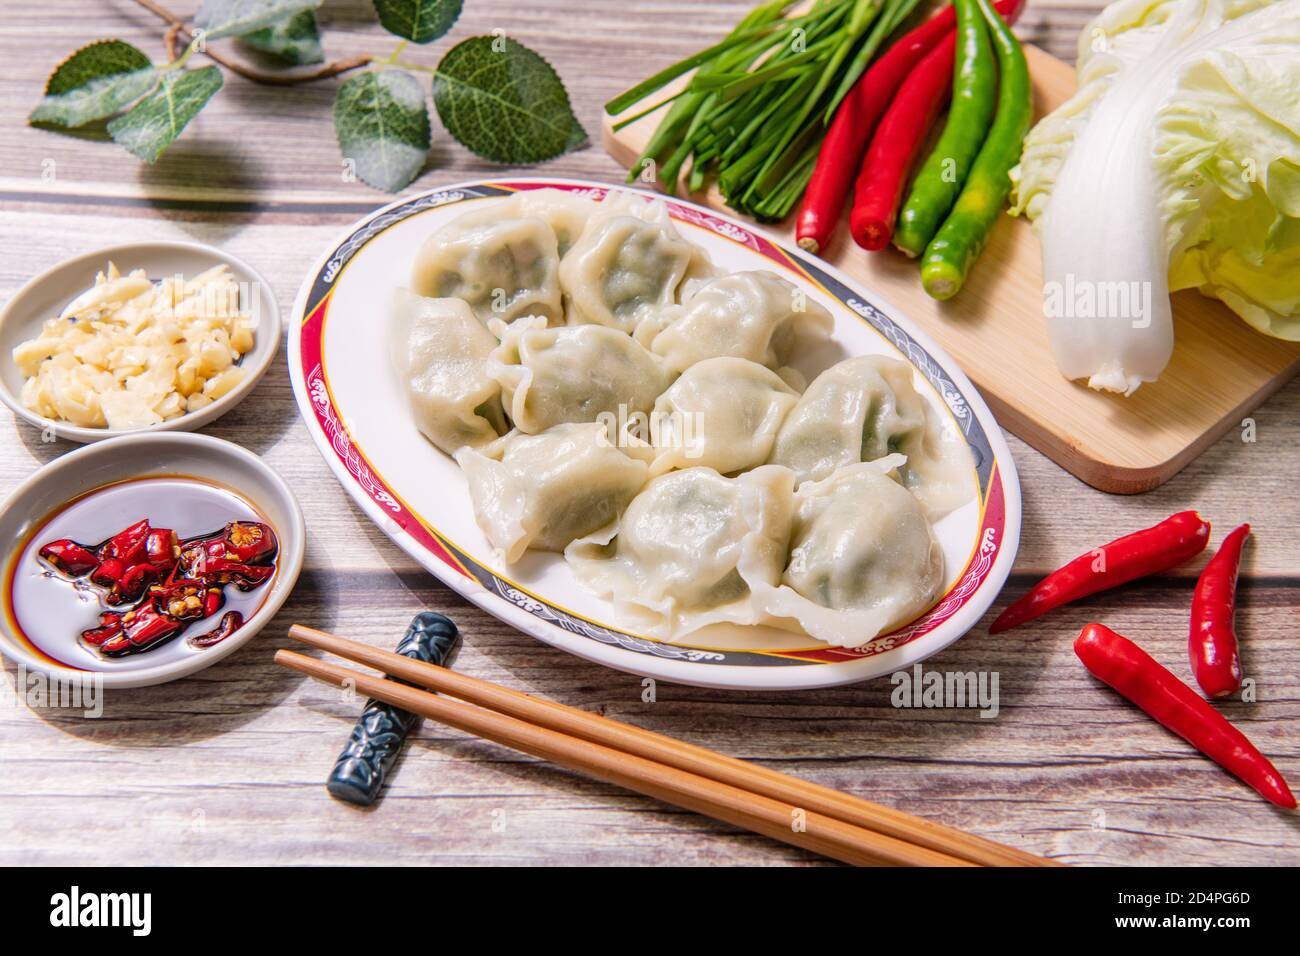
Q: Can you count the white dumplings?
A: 11